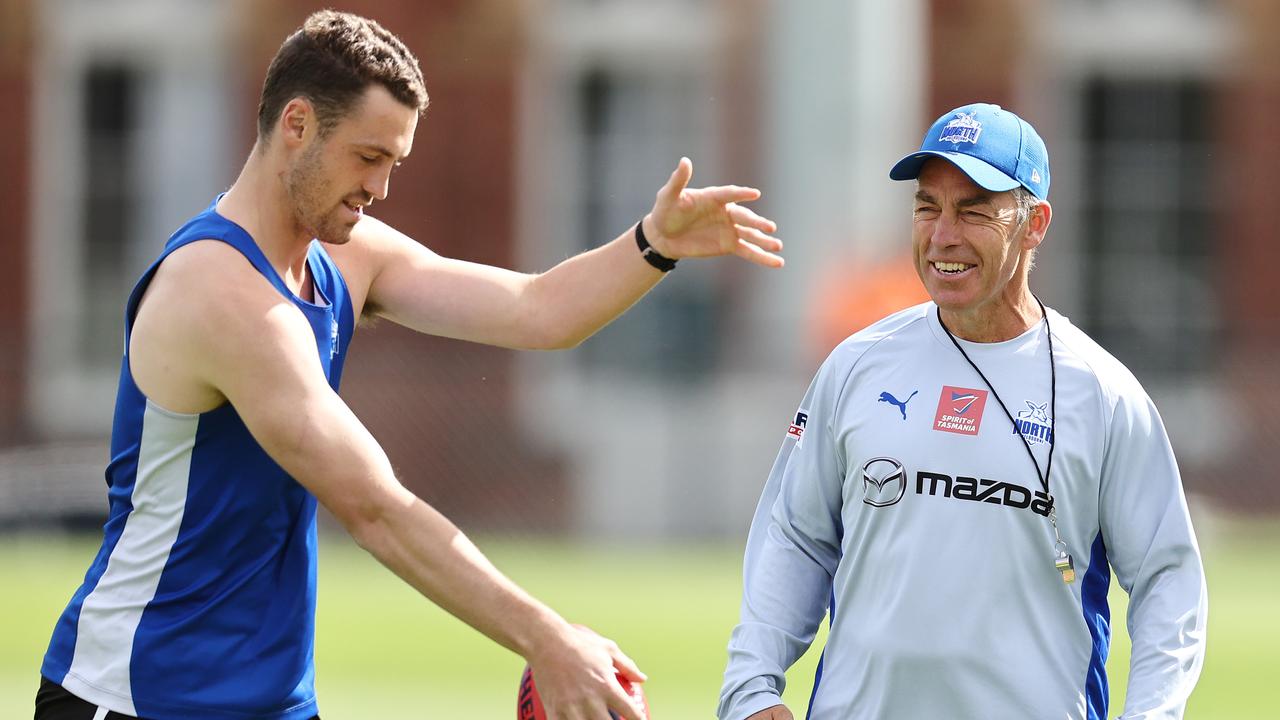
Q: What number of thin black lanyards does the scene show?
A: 1